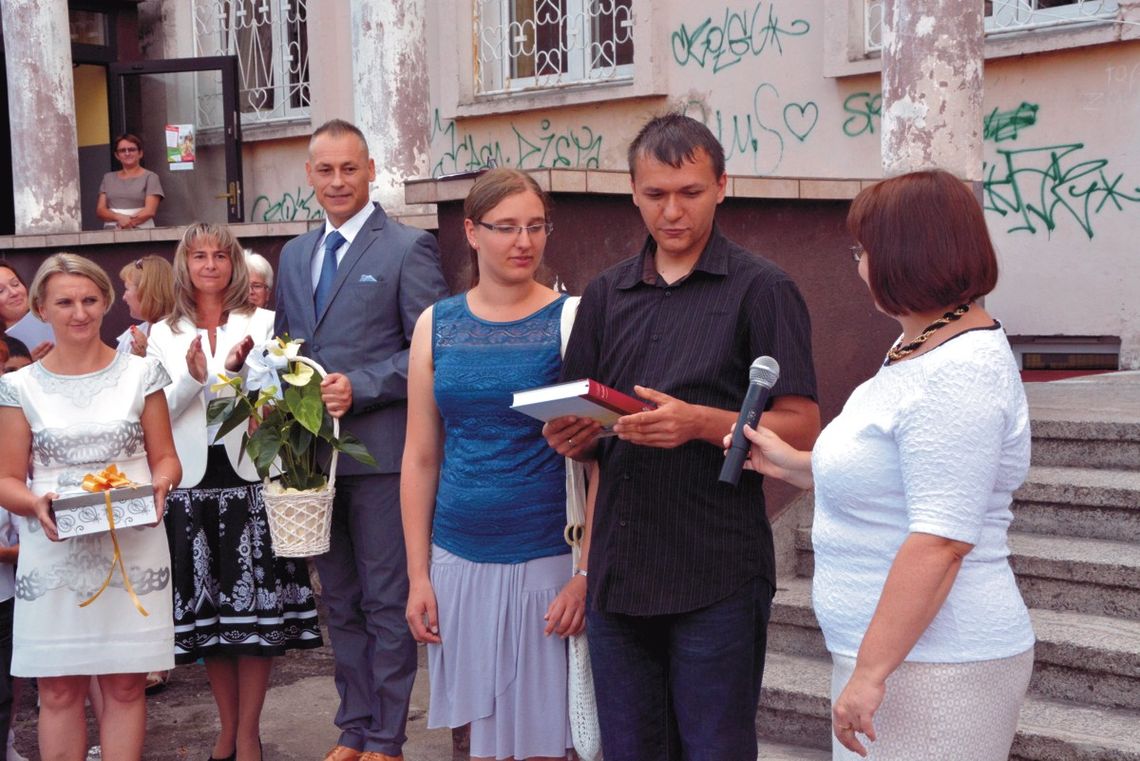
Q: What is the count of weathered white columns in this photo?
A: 3